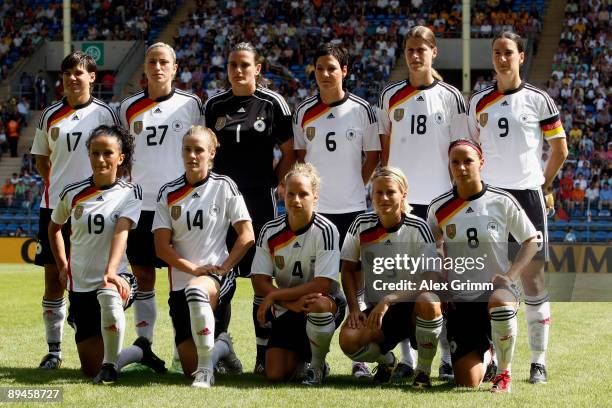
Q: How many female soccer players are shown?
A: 11